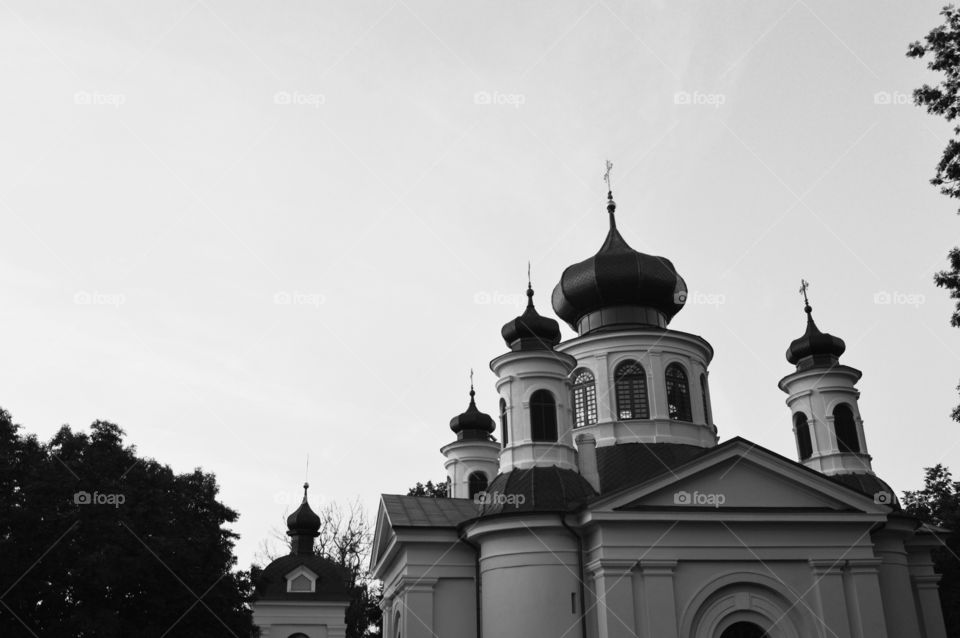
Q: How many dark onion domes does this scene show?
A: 5